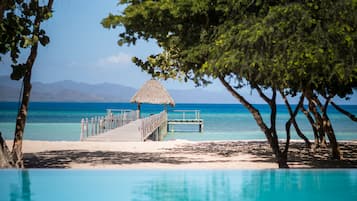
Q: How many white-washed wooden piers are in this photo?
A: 1